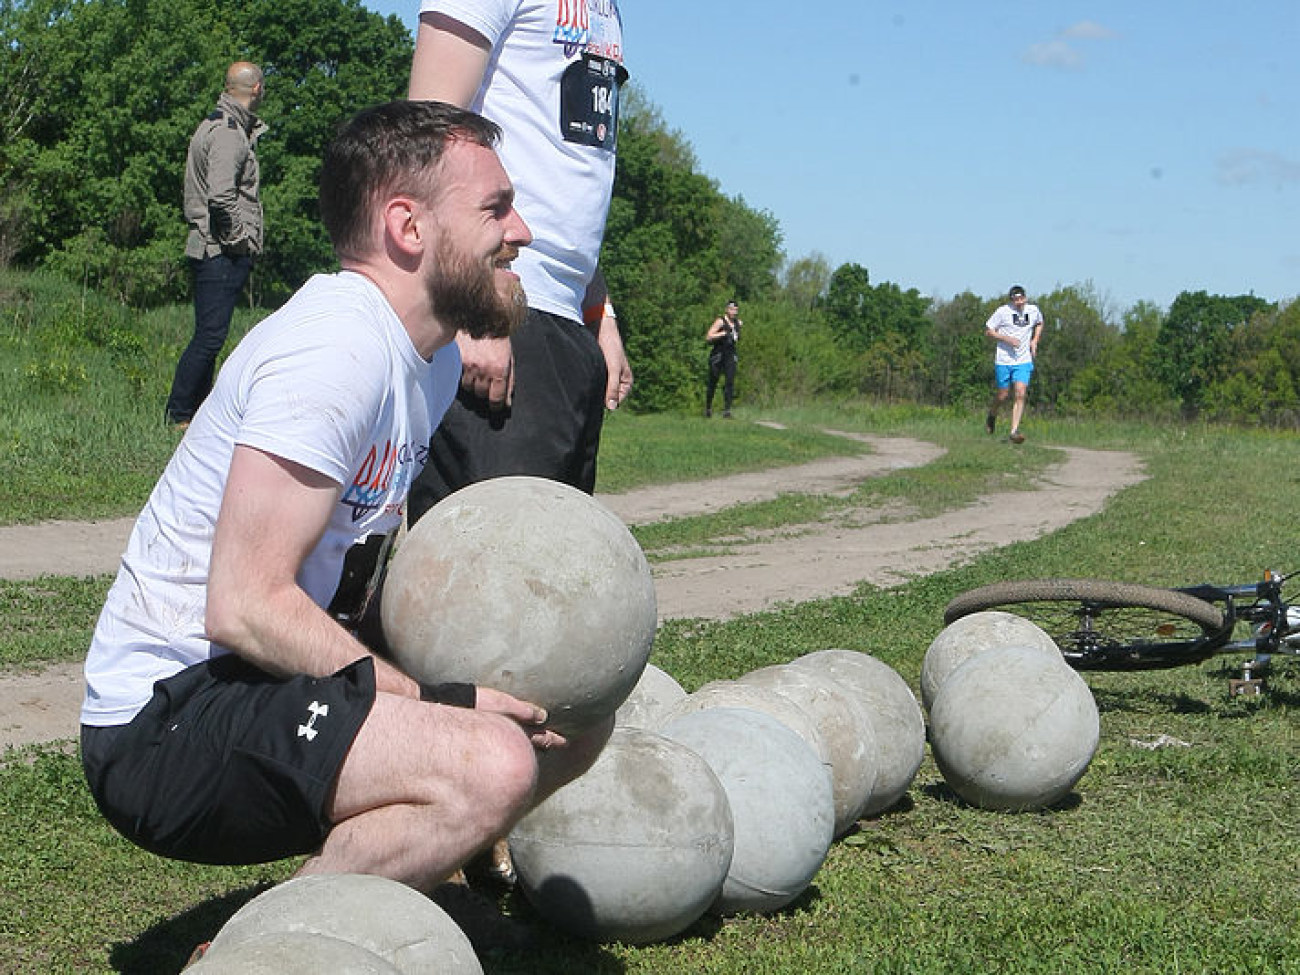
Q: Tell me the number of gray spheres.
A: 11